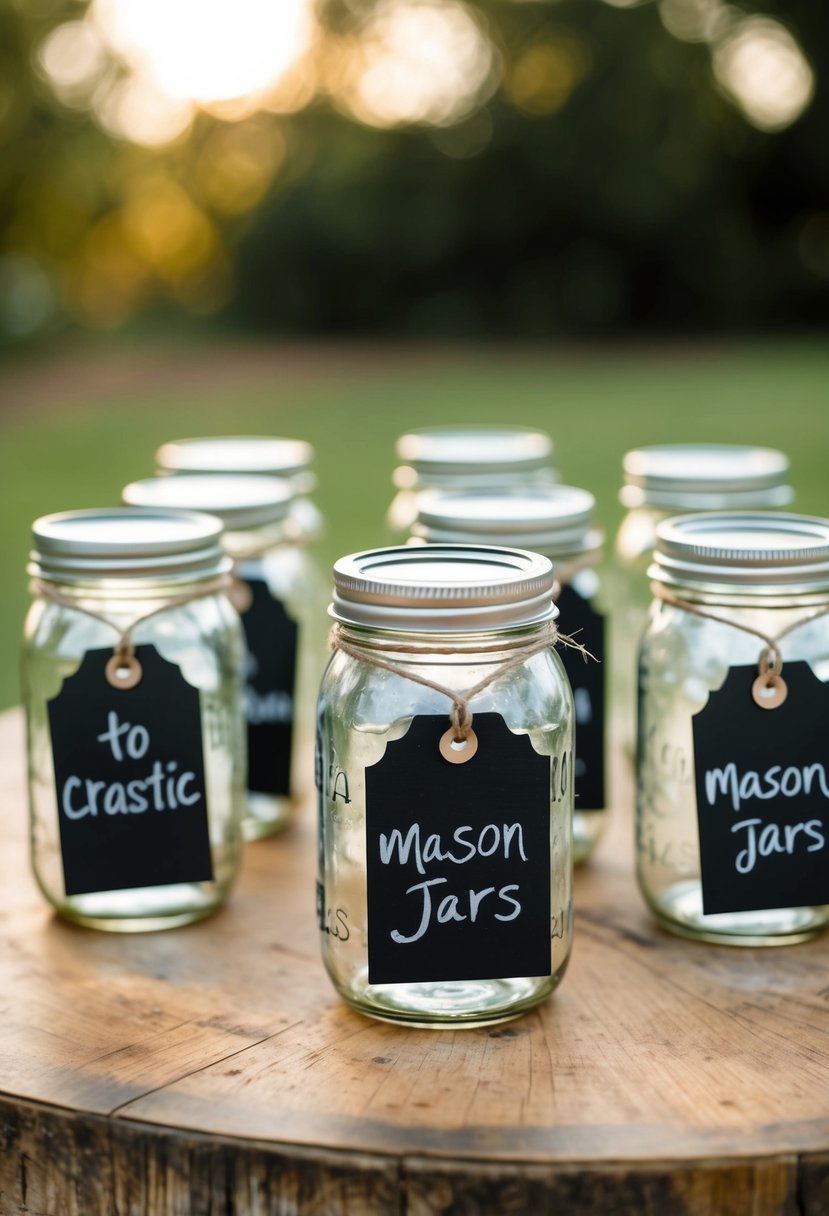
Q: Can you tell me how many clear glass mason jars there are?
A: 8